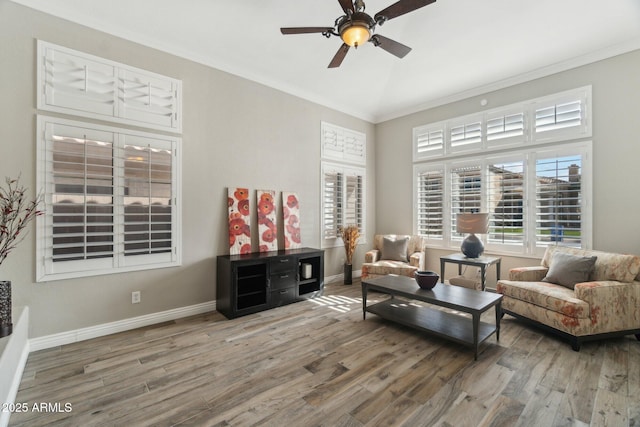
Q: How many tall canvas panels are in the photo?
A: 3